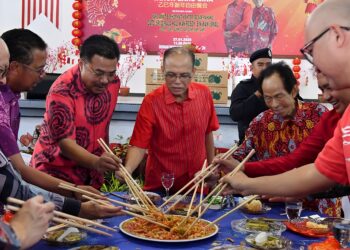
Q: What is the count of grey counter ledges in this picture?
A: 1